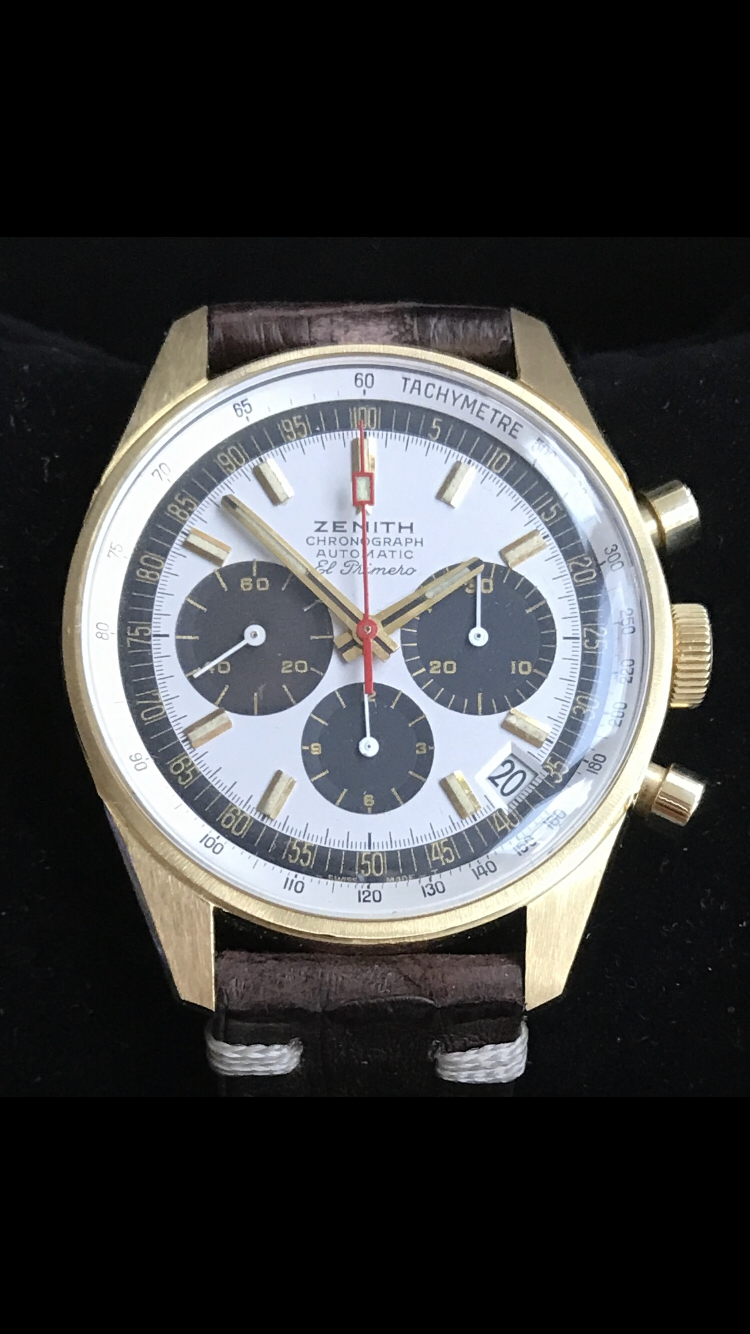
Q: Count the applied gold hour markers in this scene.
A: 9